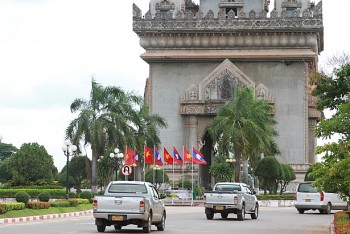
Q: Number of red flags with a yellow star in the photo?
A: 4